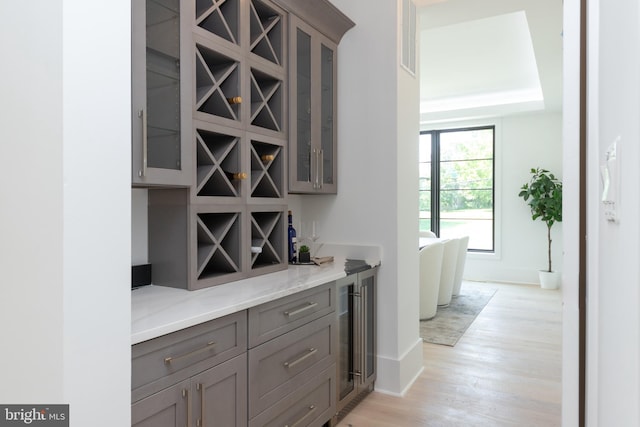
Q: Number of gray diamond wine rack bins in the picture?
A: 8